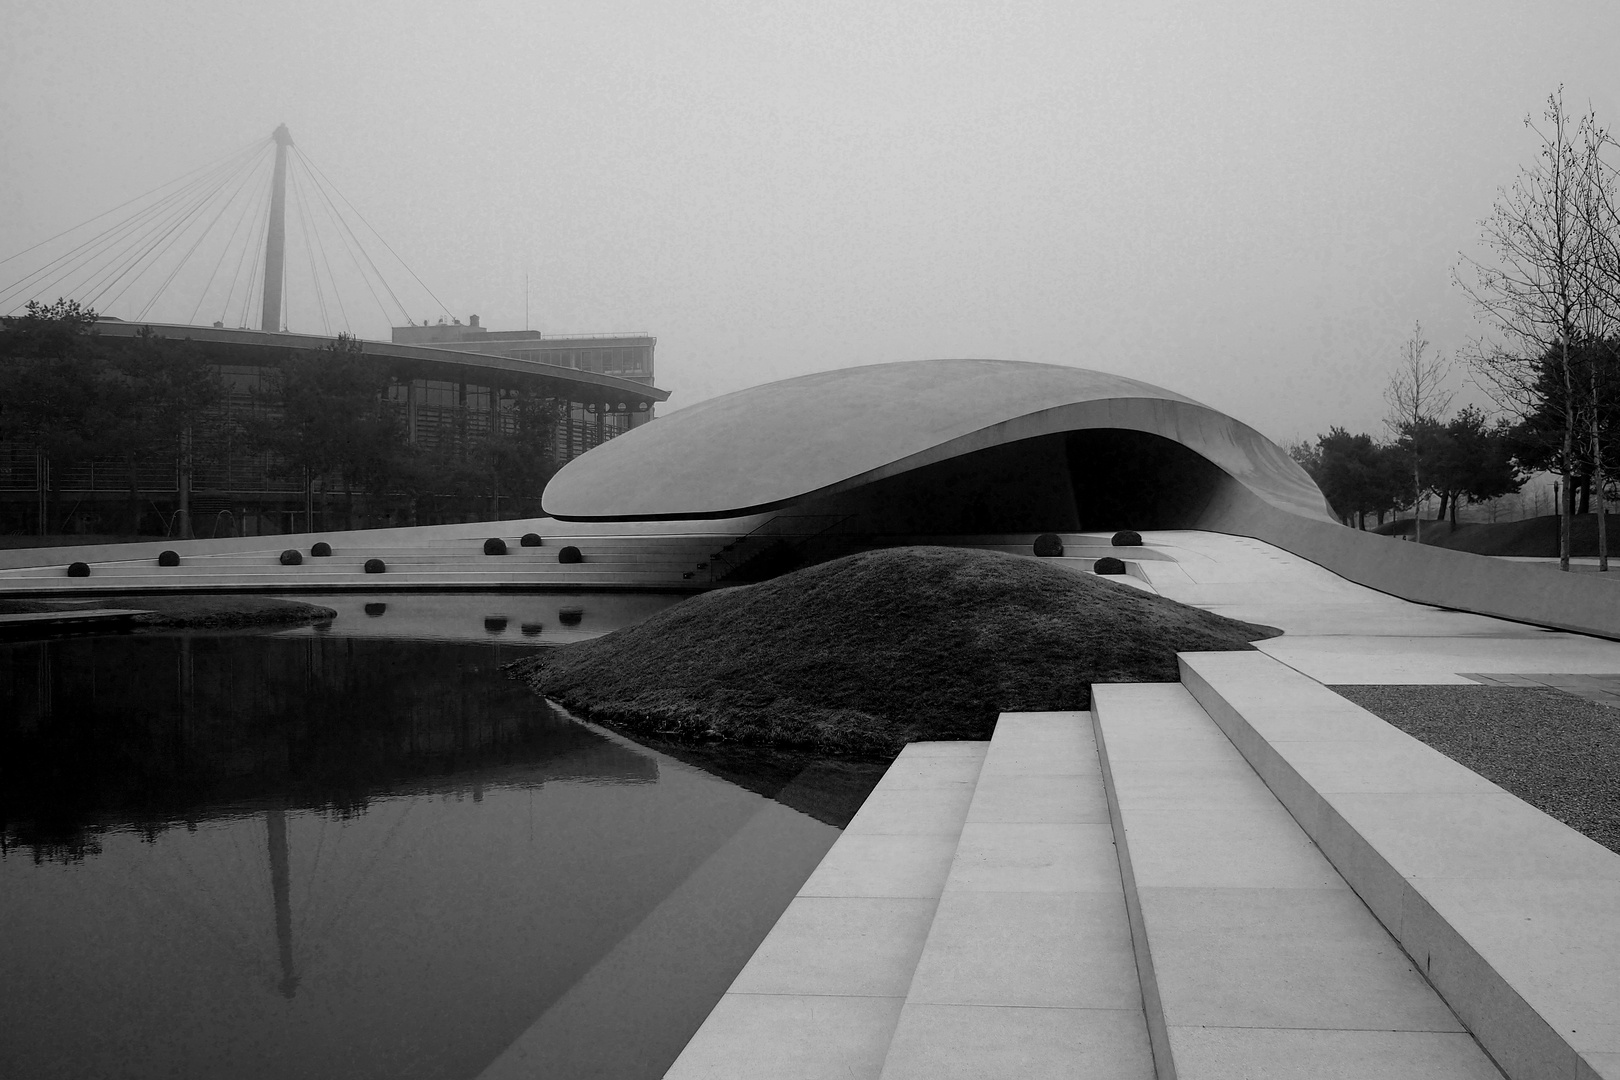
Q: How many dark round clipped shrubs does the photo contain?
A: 11